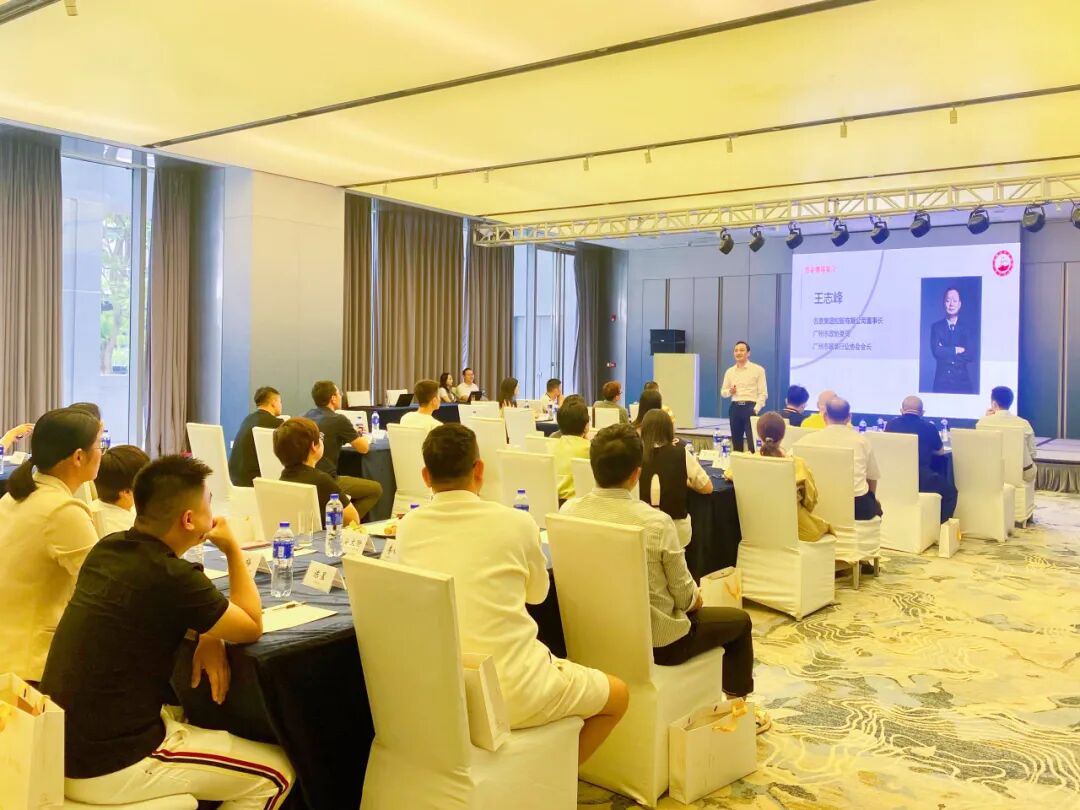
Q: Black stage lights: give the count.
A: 9